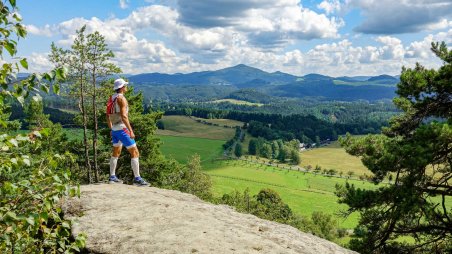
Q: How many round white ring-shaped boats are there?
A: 0